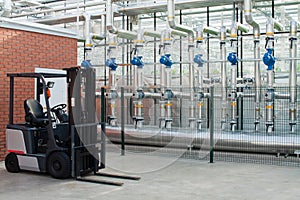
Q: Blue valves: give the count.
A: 7